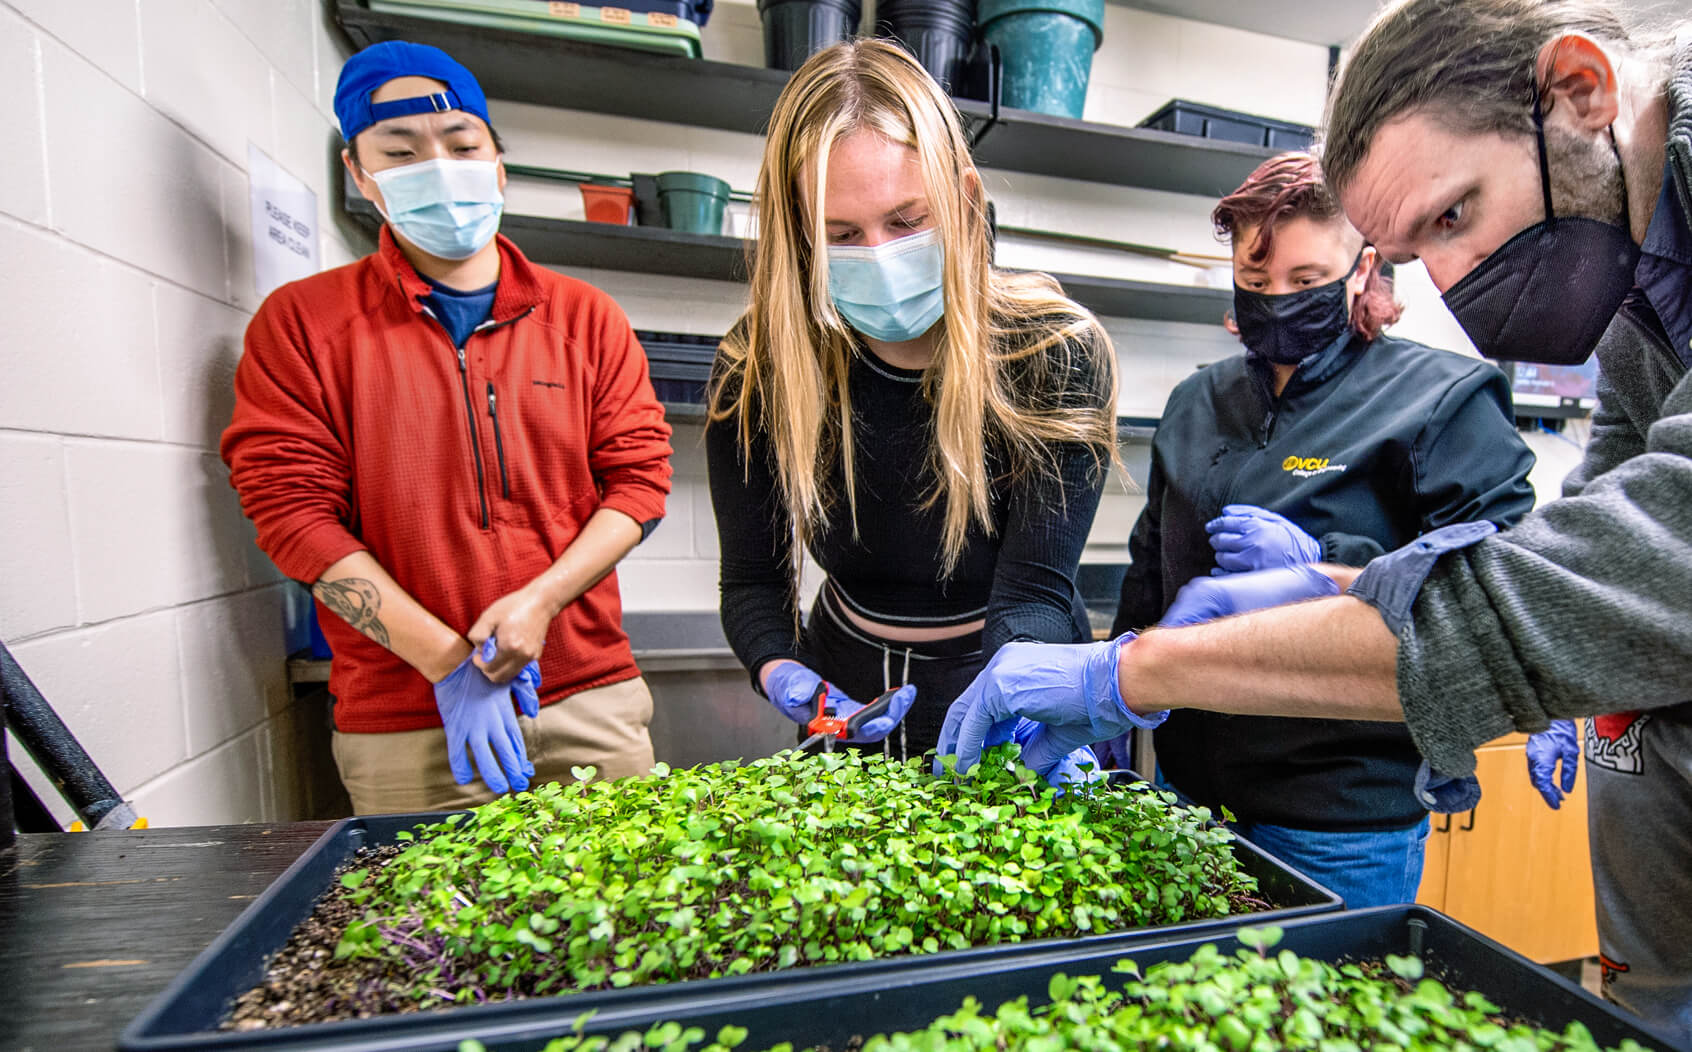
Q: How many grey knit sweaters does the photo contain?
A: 1